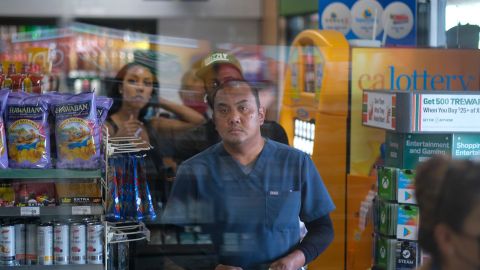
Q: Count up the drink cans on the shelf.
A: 7